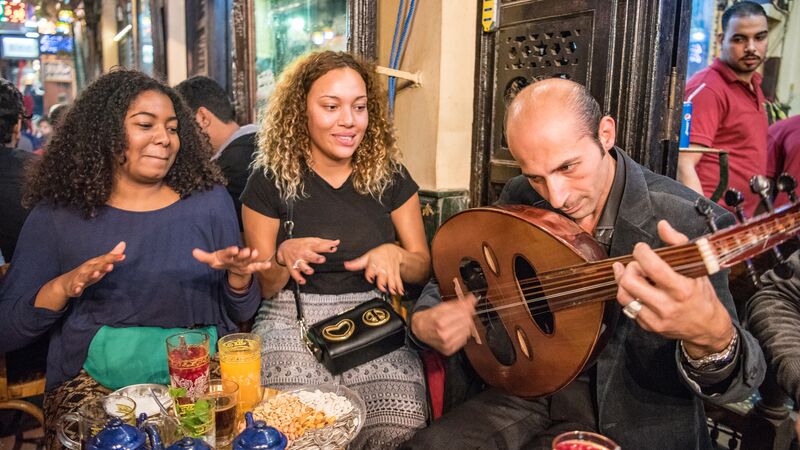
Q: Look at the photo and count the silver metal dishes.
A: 2